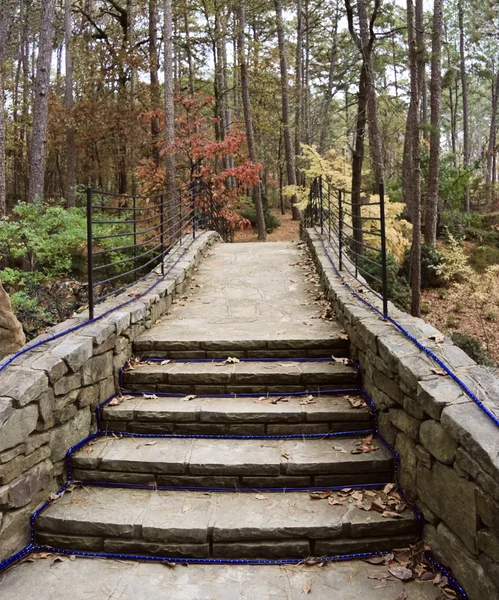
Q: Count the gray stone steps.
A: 5